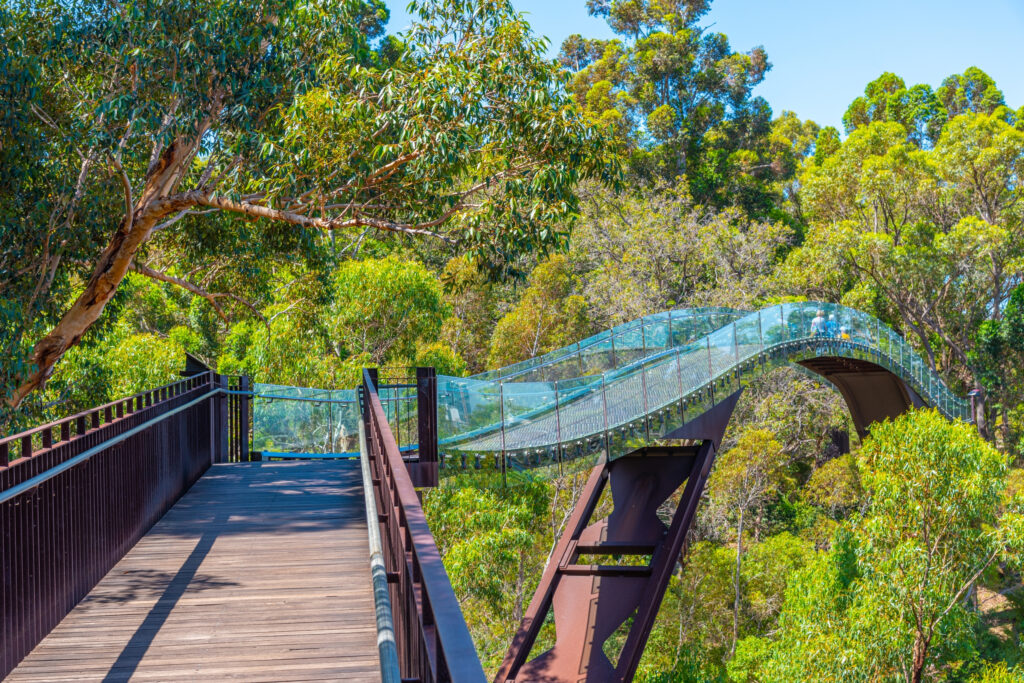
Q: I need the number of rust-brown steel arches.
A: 1